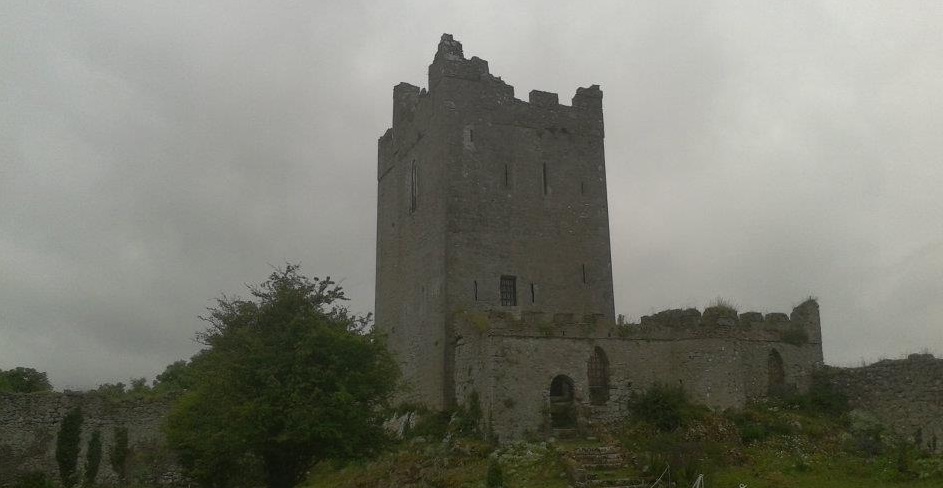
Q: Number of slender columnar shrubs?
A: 3